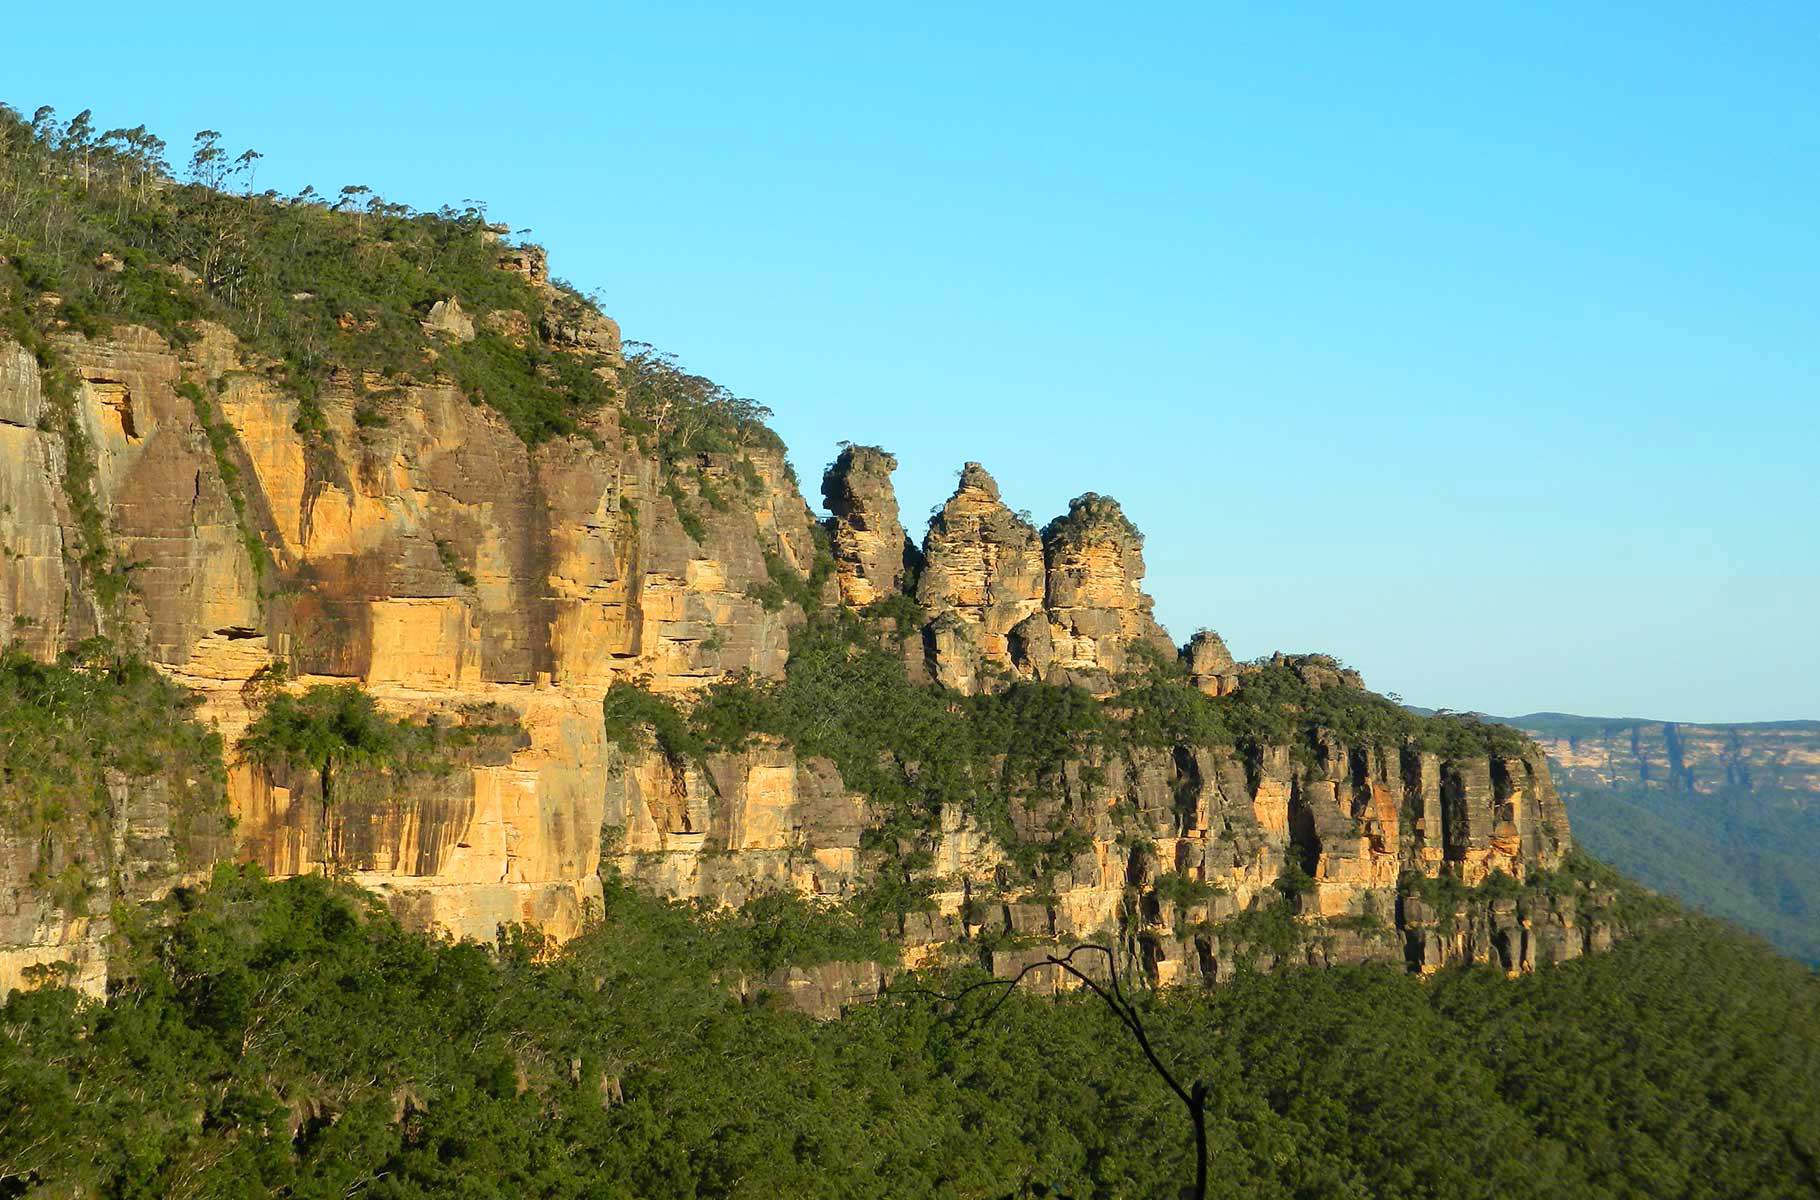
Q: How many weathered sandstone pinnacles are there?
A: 3